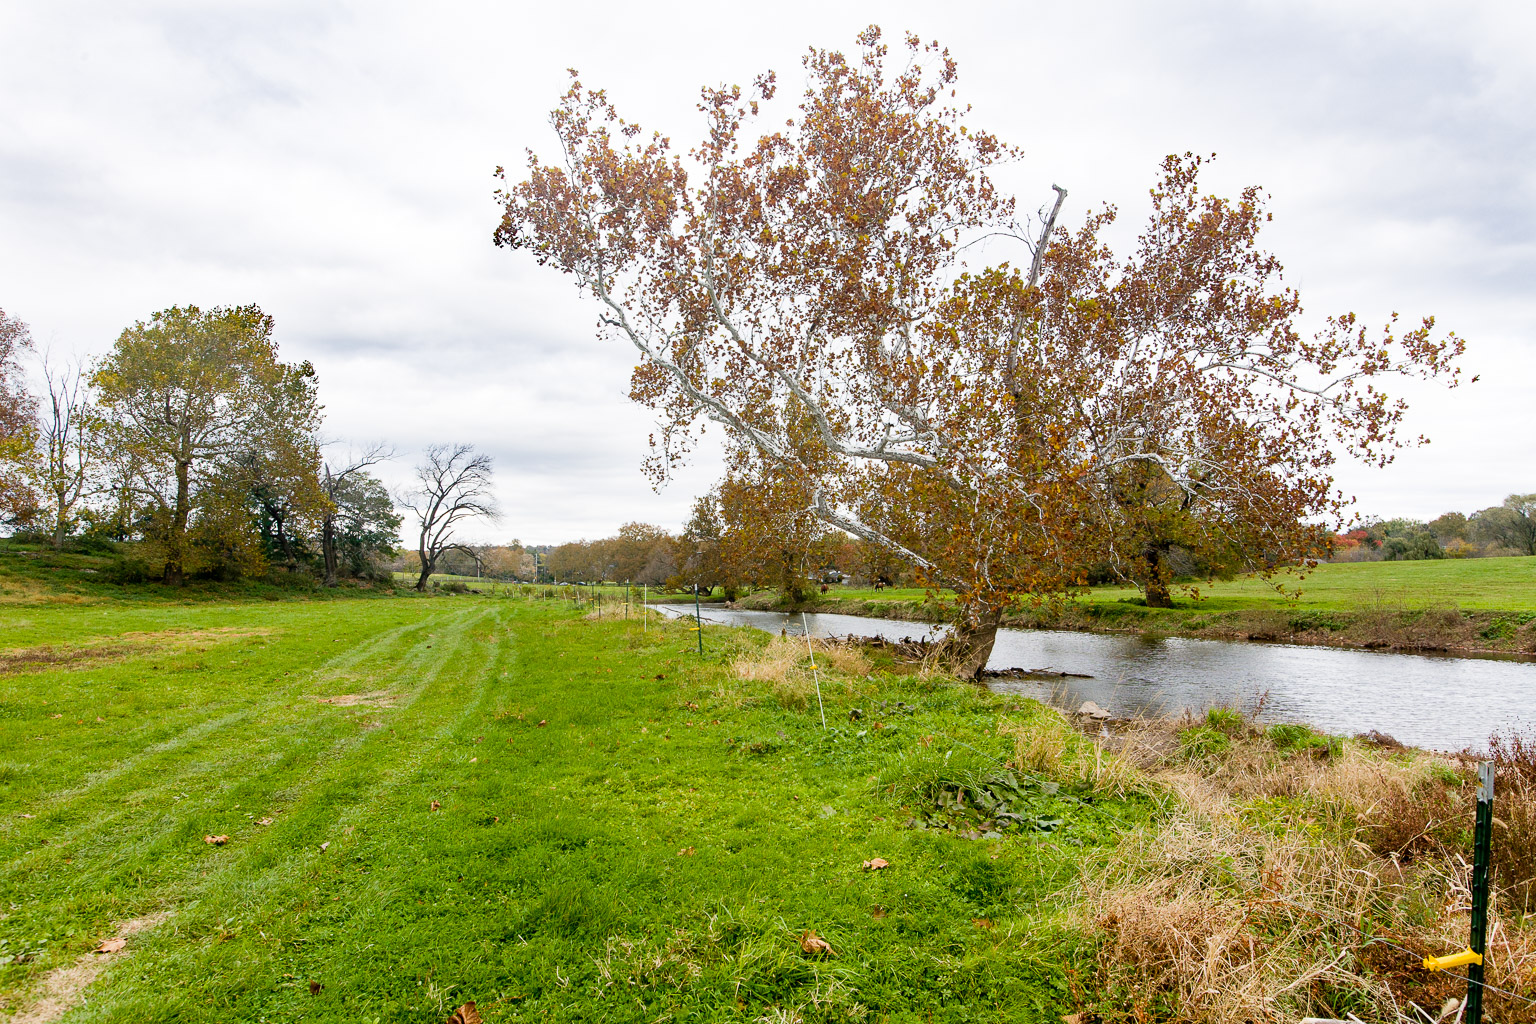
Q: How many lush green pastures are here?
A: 2